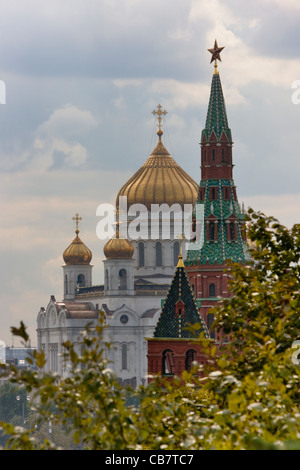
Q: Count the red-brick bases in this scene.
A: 2